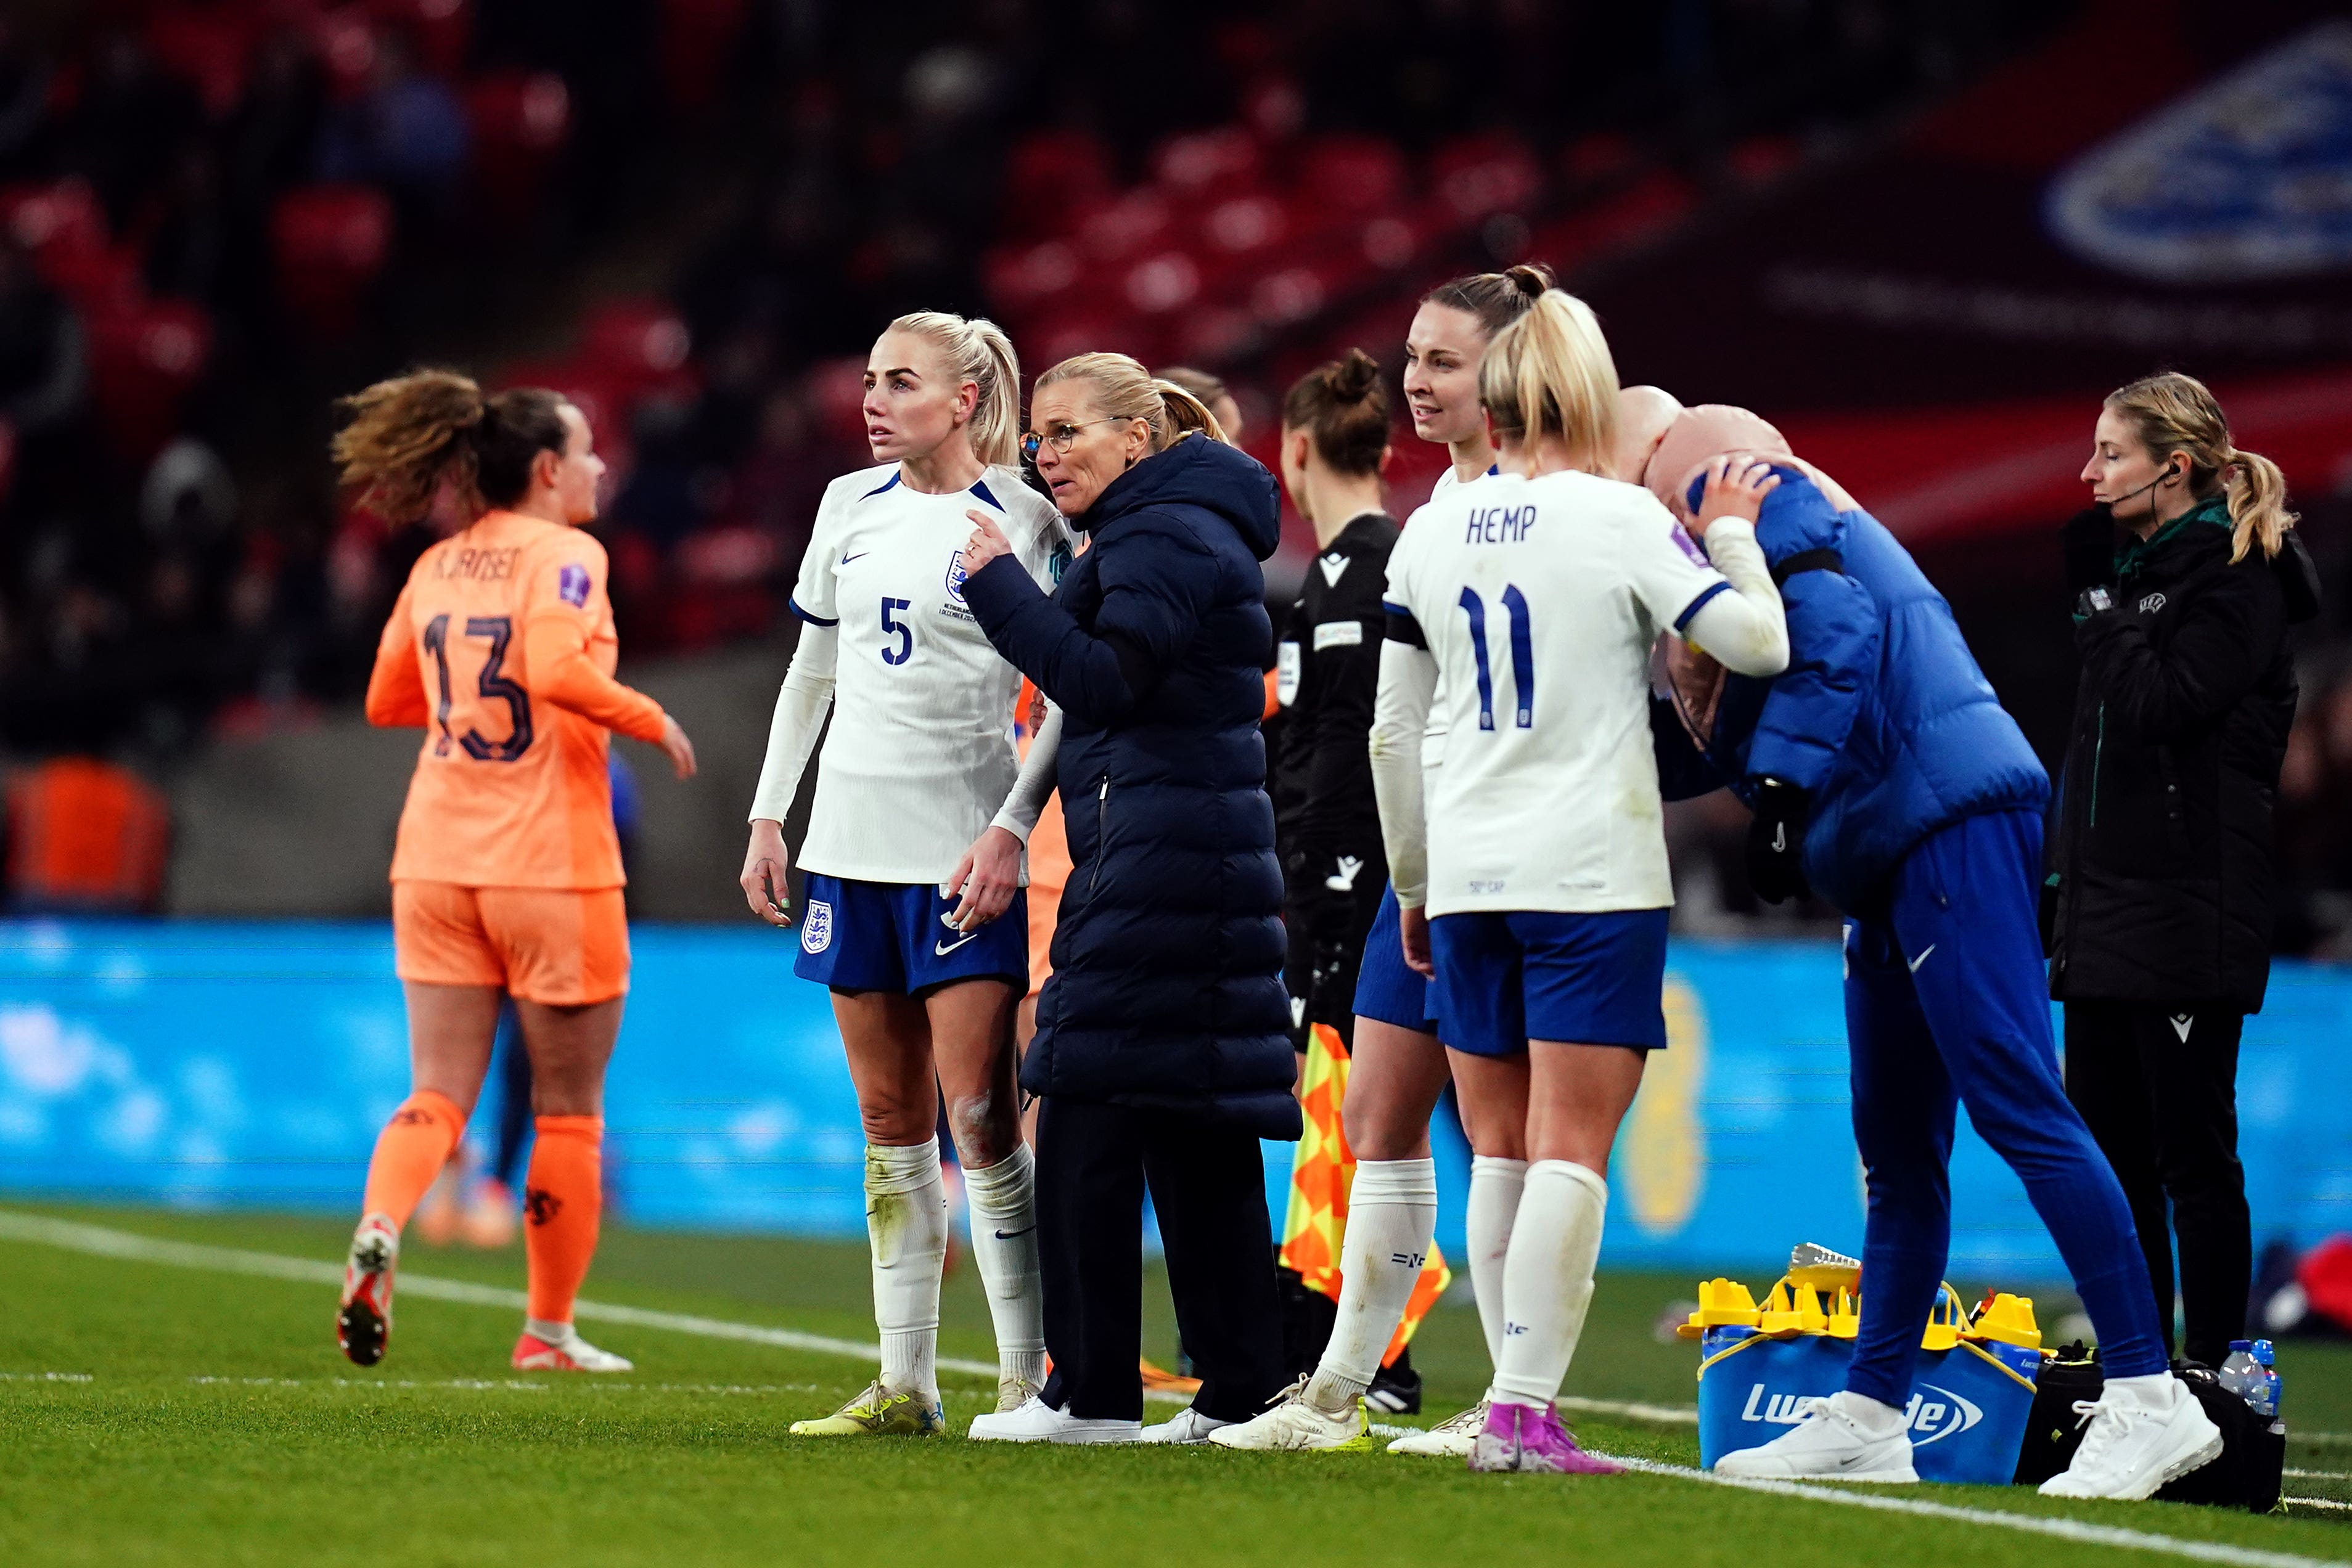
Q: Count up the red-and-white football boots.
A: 2